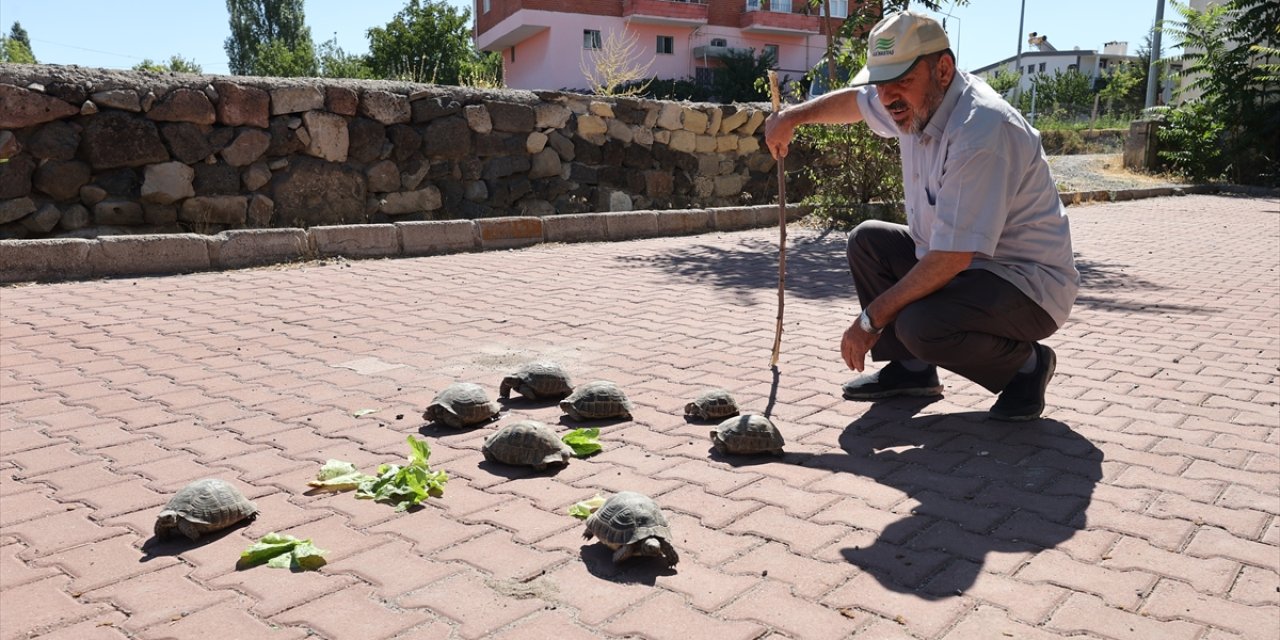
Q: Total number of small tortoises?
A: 8